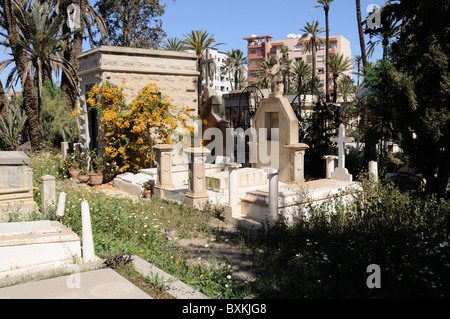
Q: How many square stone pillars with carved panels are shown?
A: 3